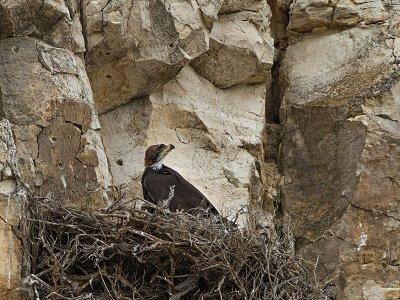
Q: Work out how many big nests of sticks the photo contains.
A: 1